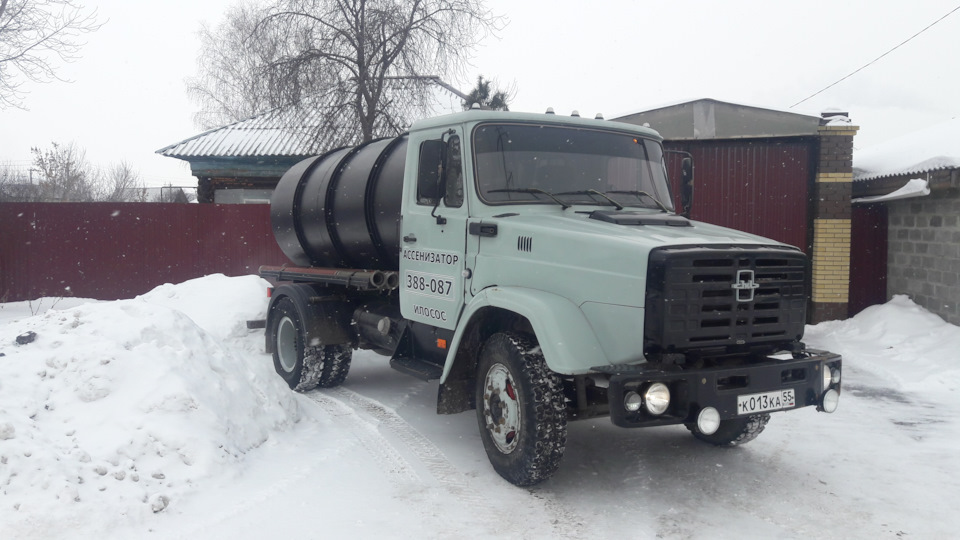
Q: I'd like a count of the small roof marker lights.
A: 5